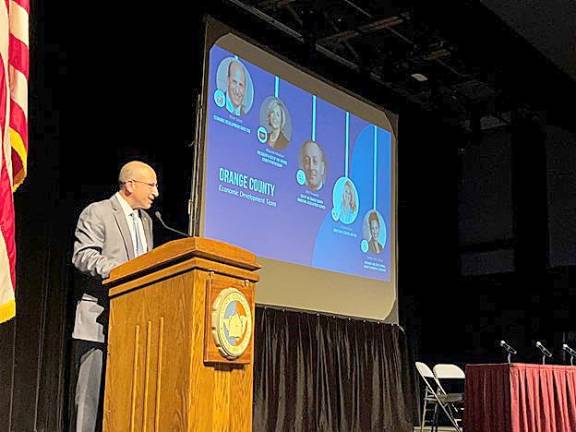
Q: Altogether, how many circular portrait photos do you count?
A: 5